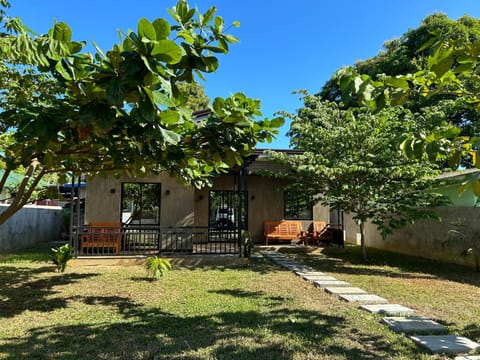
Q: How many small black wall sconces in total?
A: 4